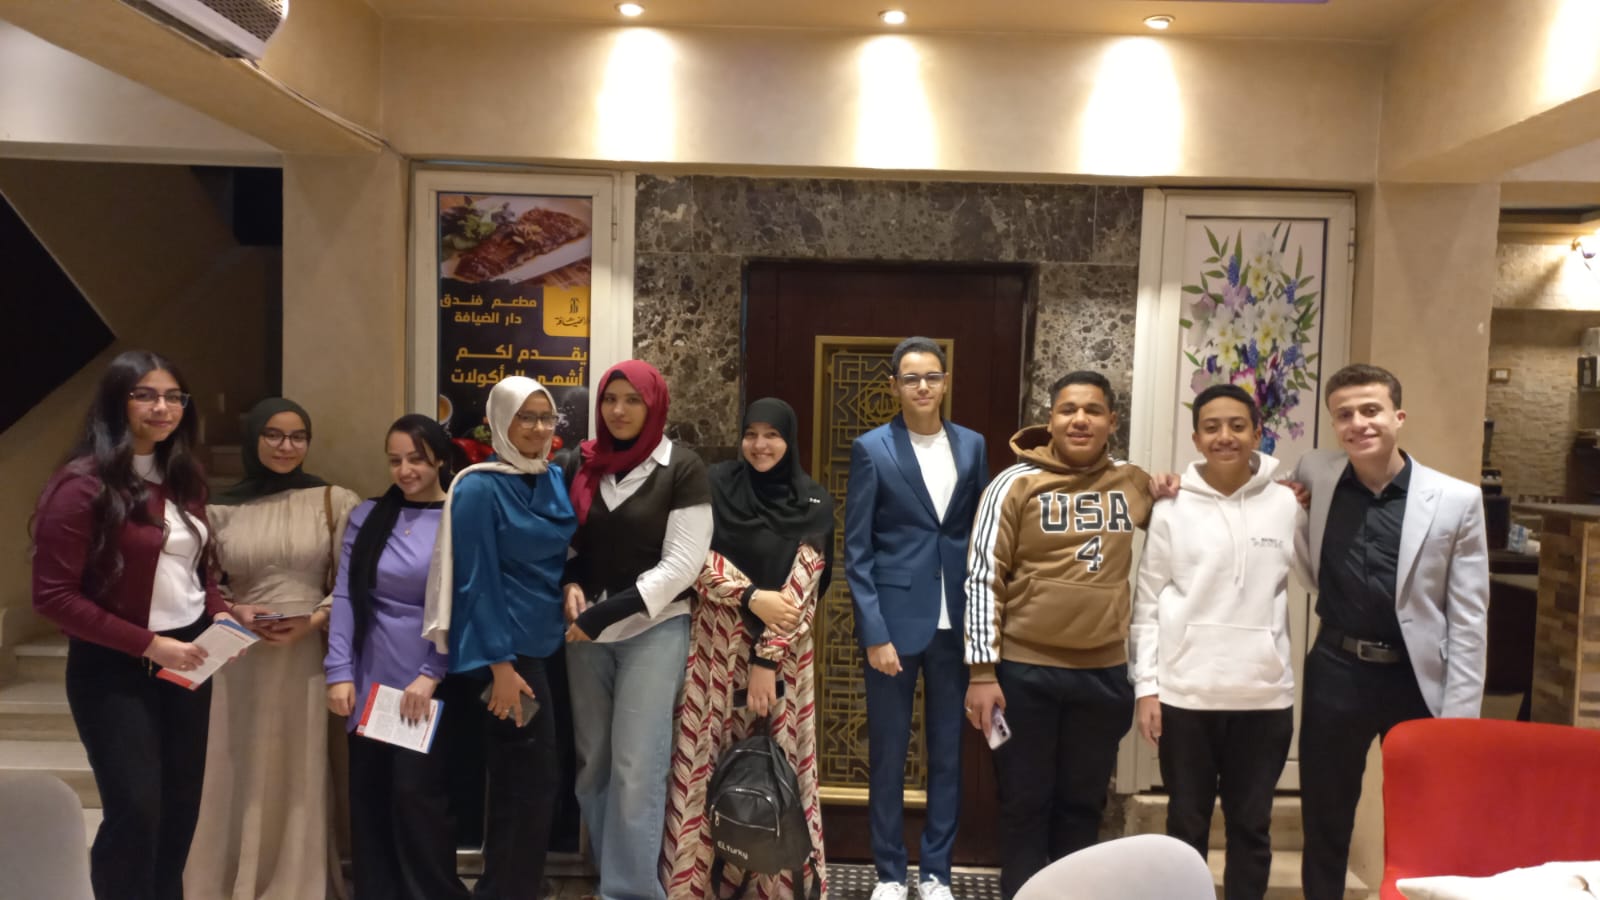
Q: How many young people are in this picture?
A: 10